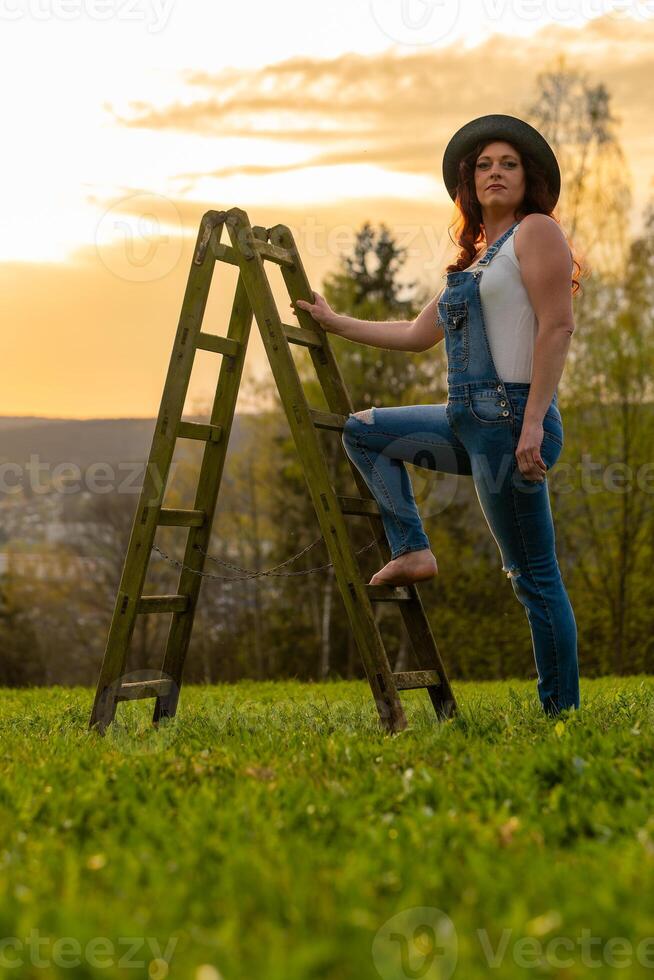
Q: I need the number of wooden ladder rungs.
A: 12